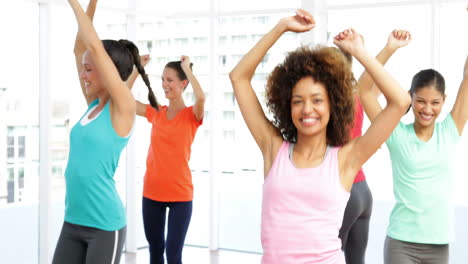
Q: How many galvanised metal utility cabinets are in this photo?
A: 0